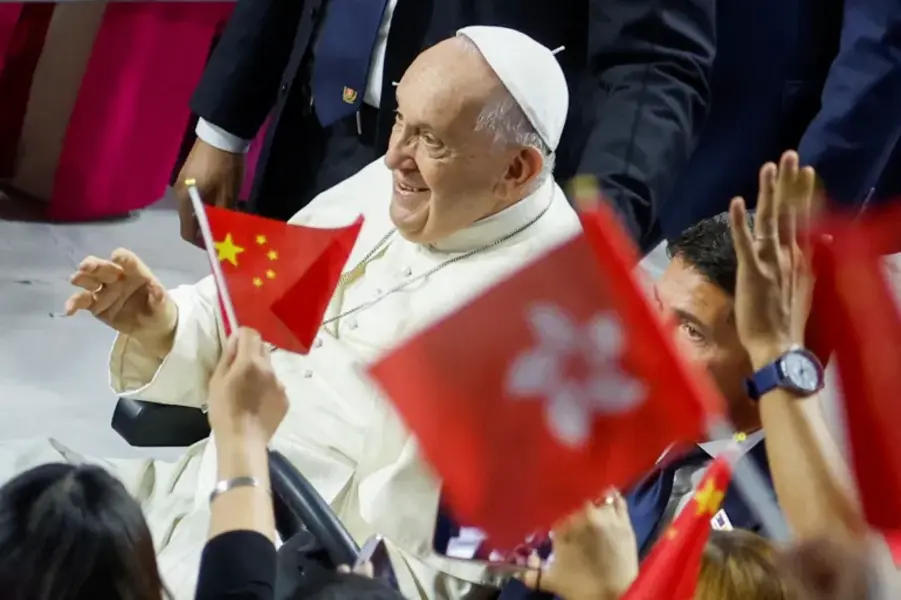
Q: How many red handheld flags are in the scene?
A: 4